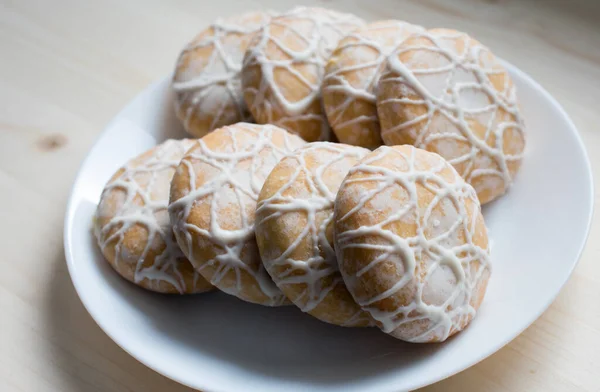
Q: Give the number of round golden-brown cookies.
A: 8